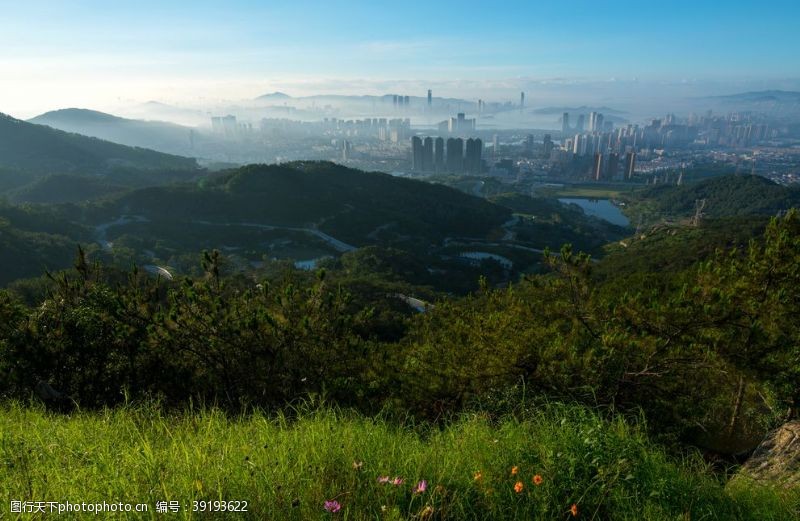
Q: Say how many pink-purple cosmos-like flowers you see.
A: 4